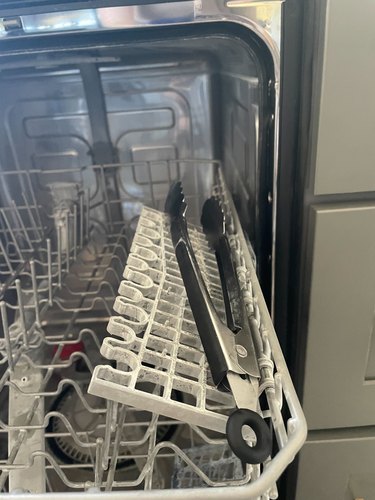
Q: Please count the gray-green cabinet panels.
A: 3